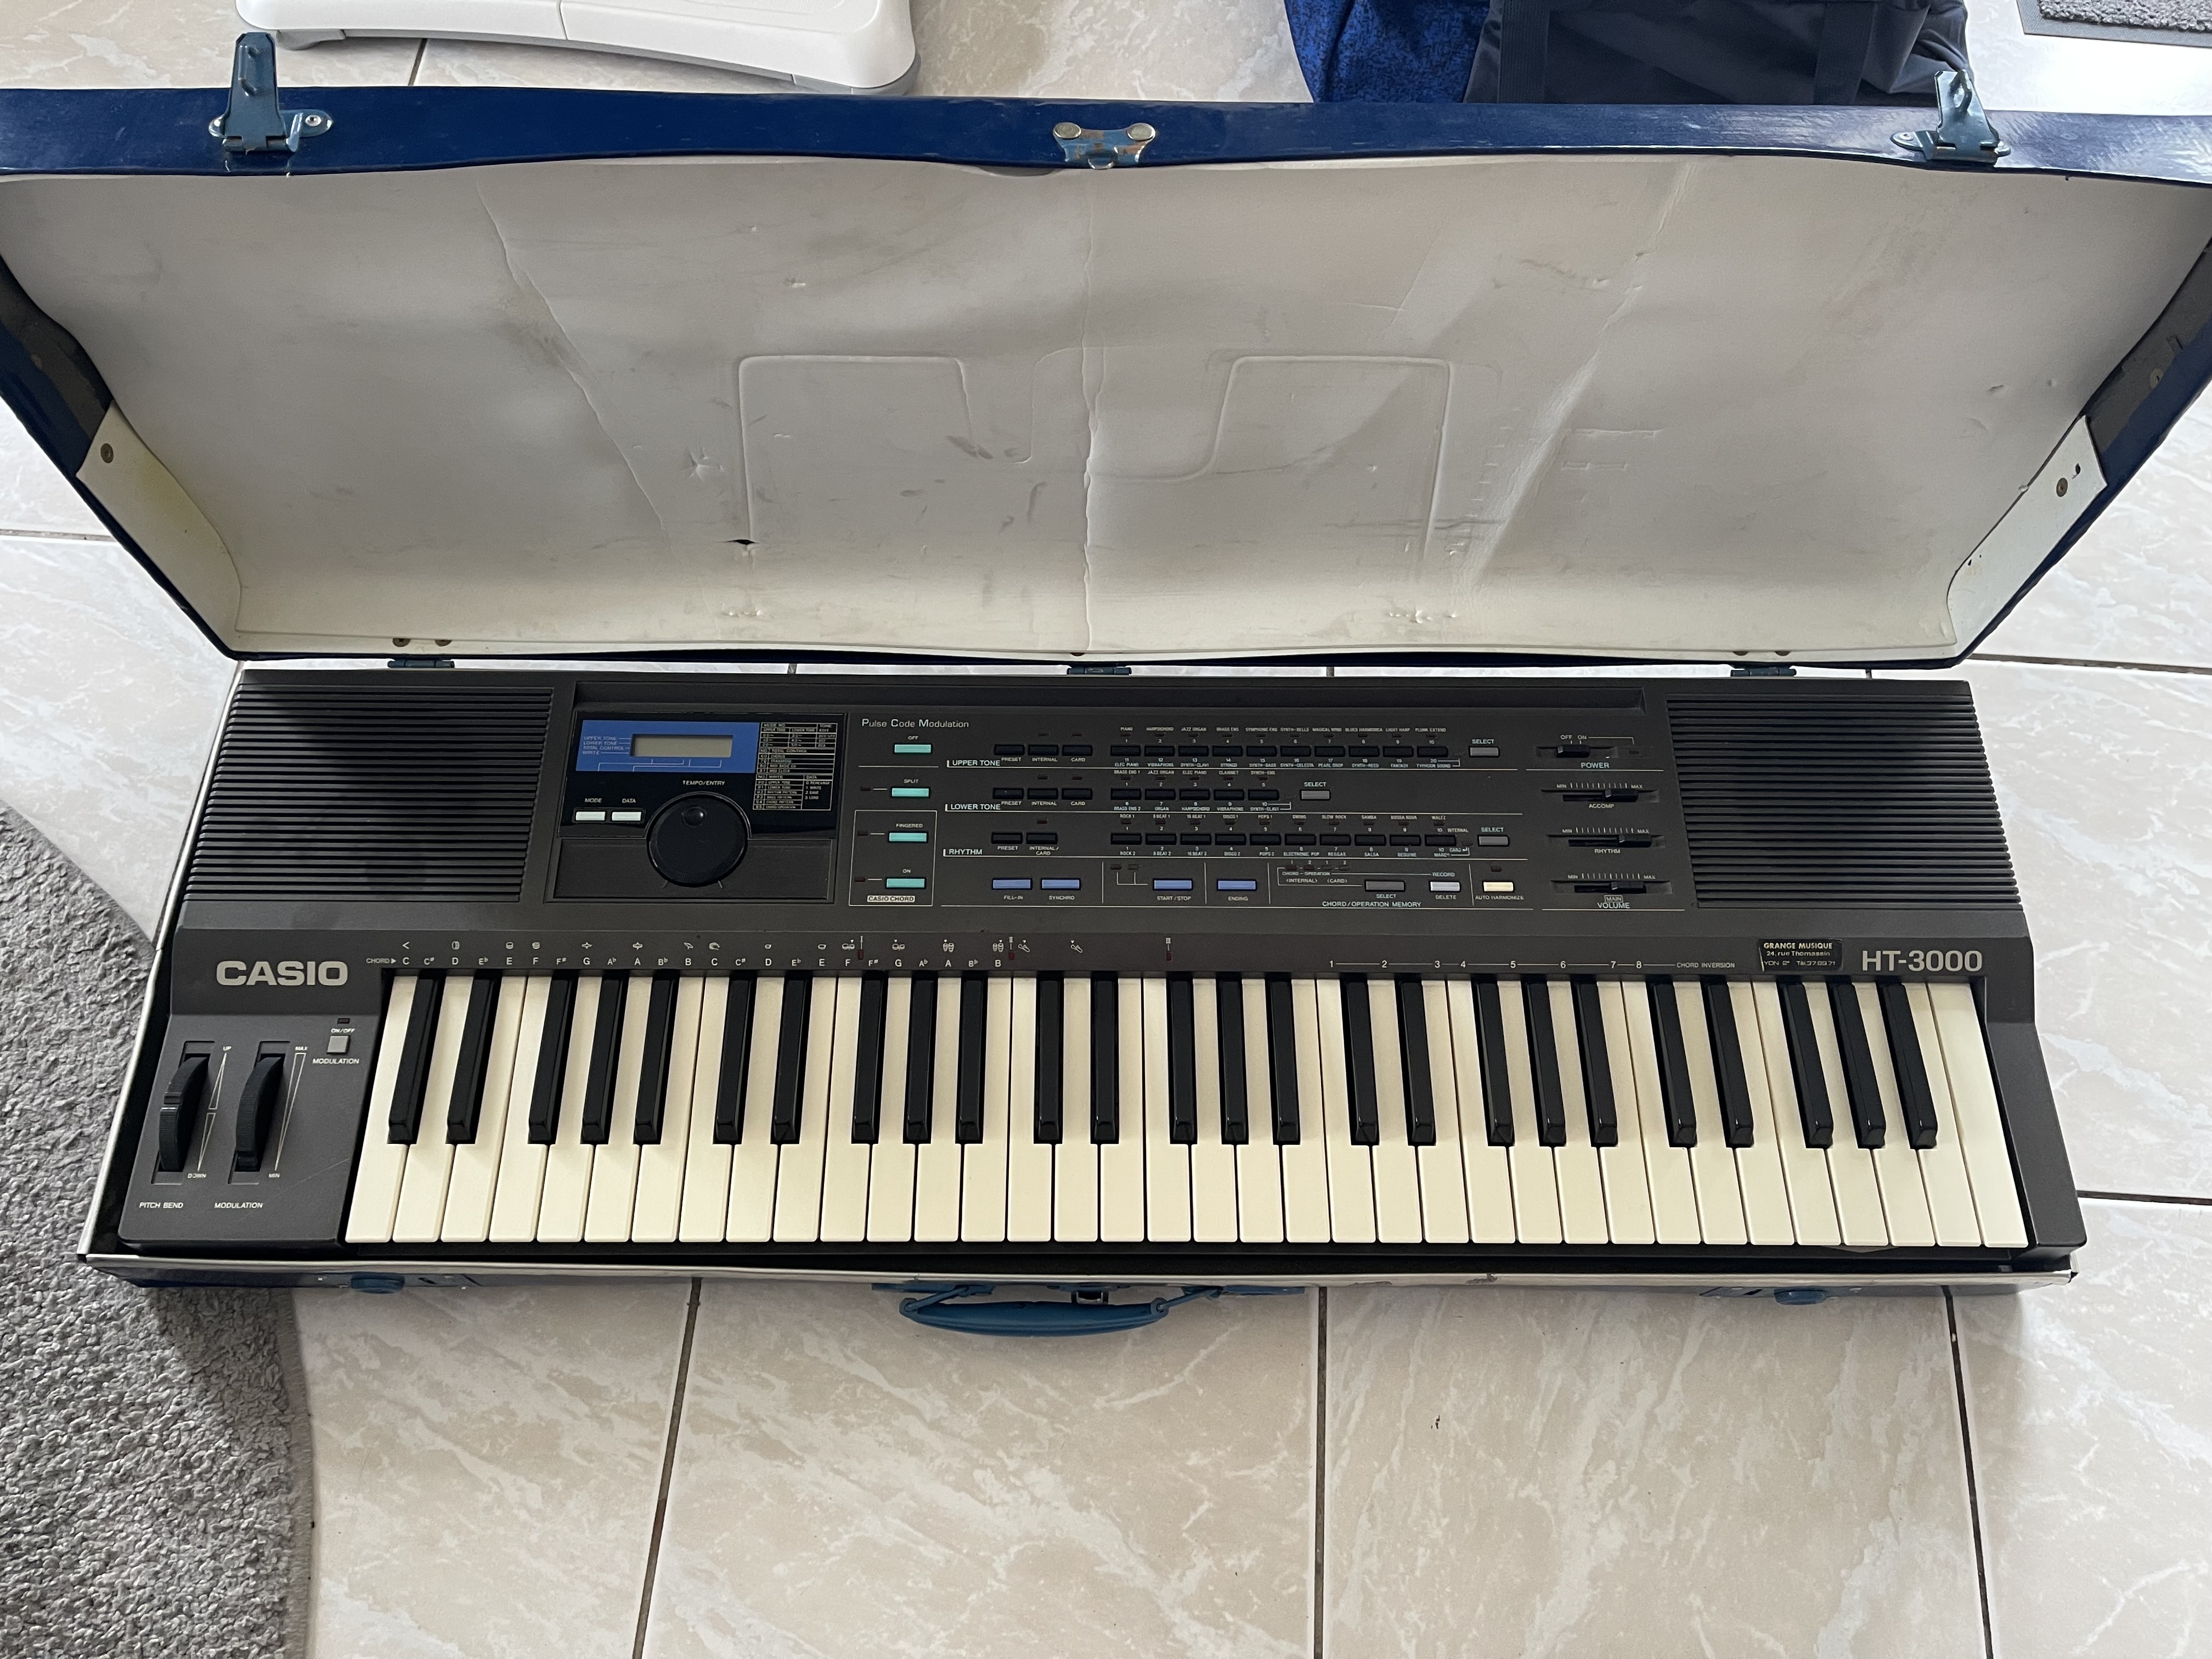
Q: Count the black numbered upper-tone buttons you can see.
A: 10